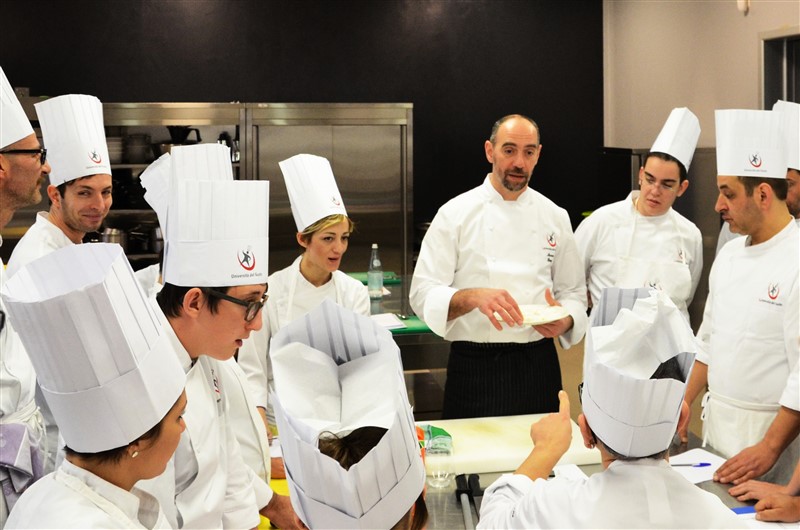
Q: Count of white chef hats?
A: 11